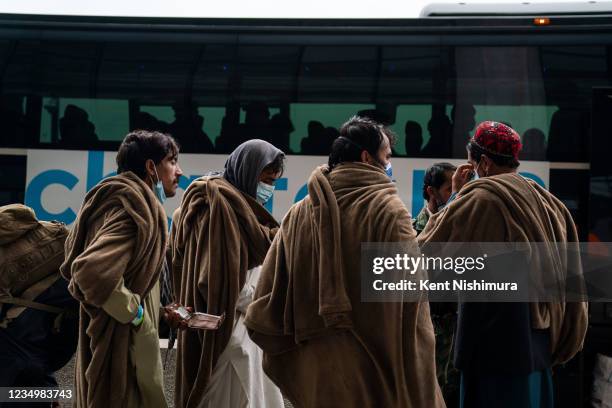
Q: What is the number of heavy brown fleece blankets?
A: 4